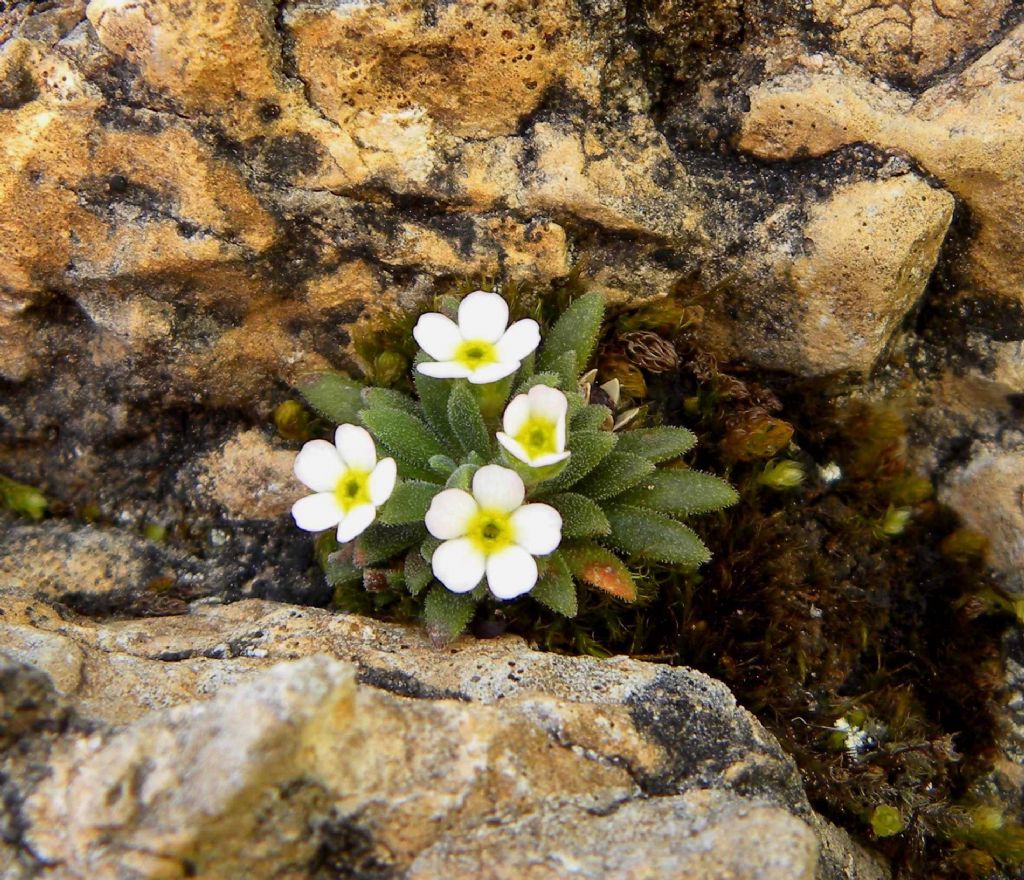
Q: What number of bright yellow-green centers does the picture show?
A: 4